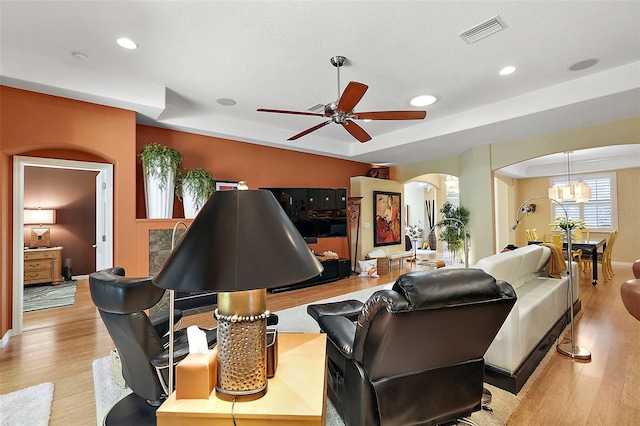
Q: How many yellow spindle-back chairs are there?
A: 6